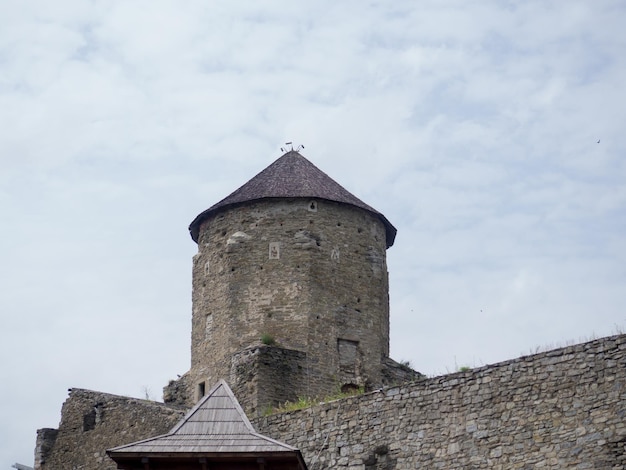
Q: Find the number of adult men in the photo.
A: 0